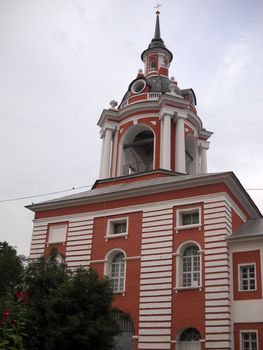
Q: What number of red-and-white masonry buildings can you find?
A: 1